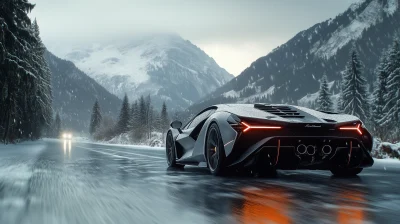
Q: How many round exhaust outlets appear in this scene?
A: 3